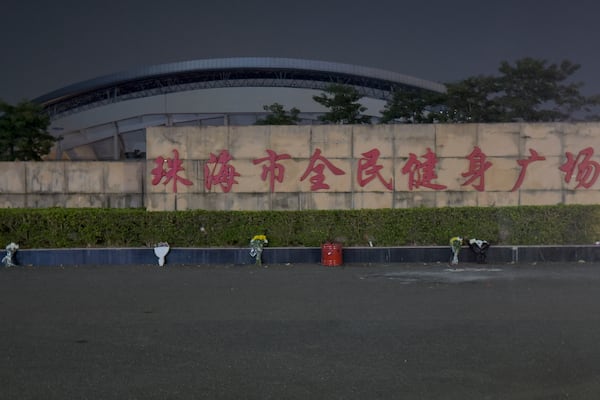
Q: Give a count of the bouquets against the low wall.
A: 5